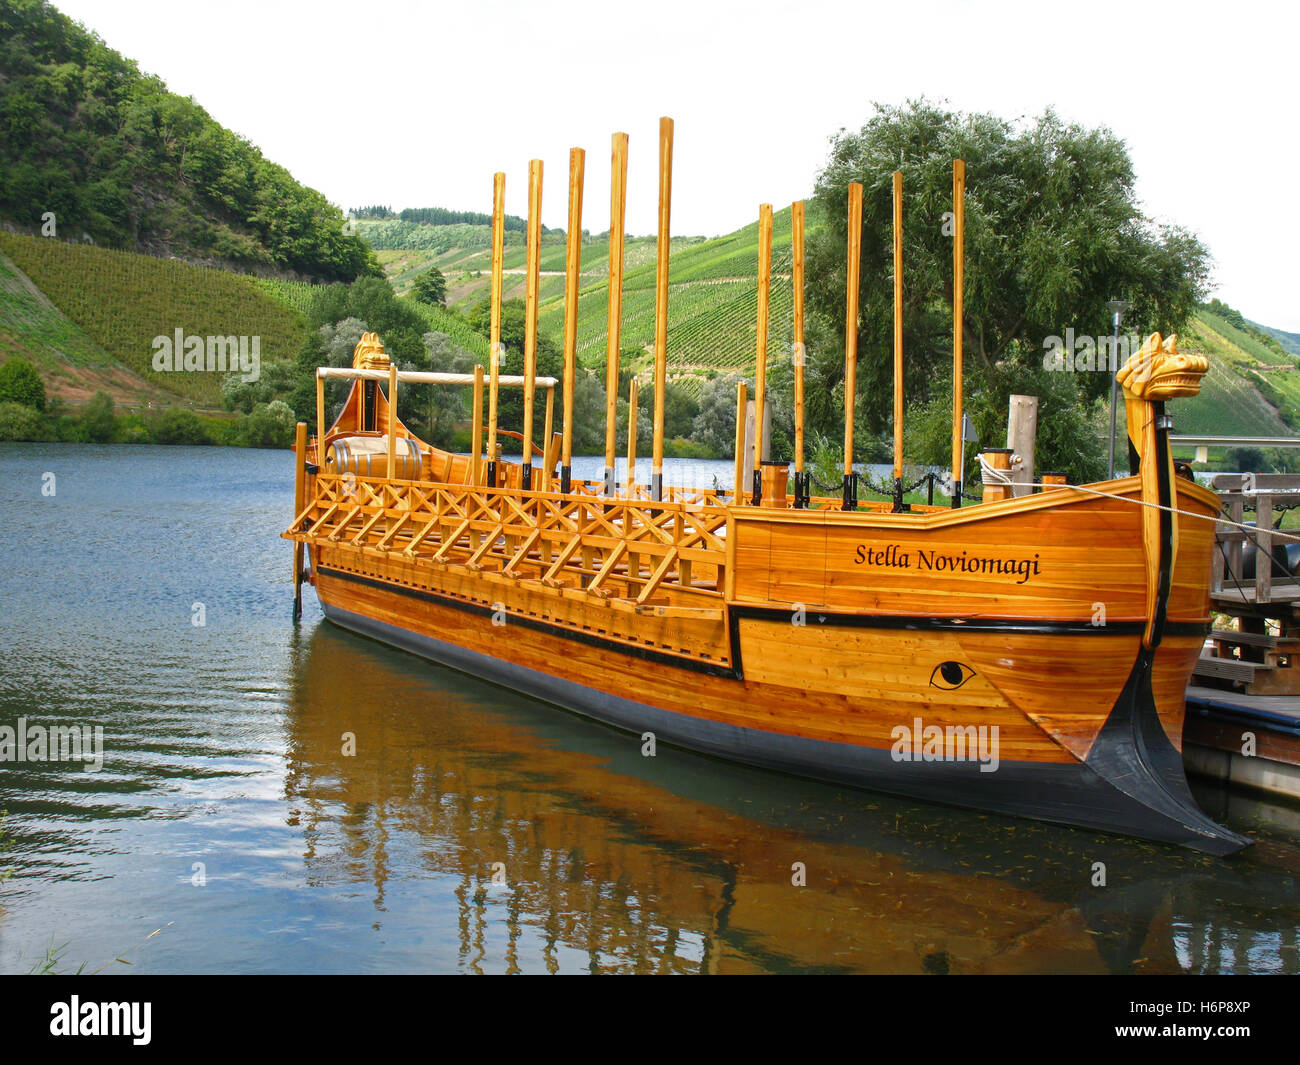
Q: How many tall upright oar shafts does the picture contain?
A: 10